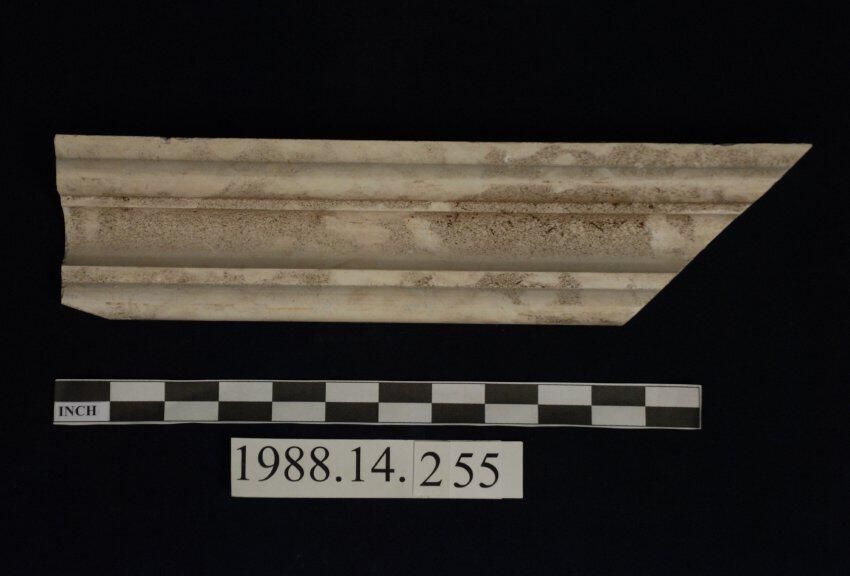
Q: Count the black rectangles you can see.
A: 12